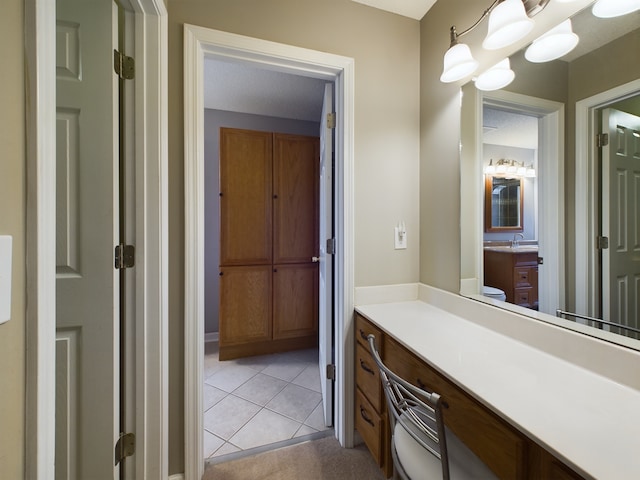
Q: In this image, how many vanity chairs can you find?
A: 1